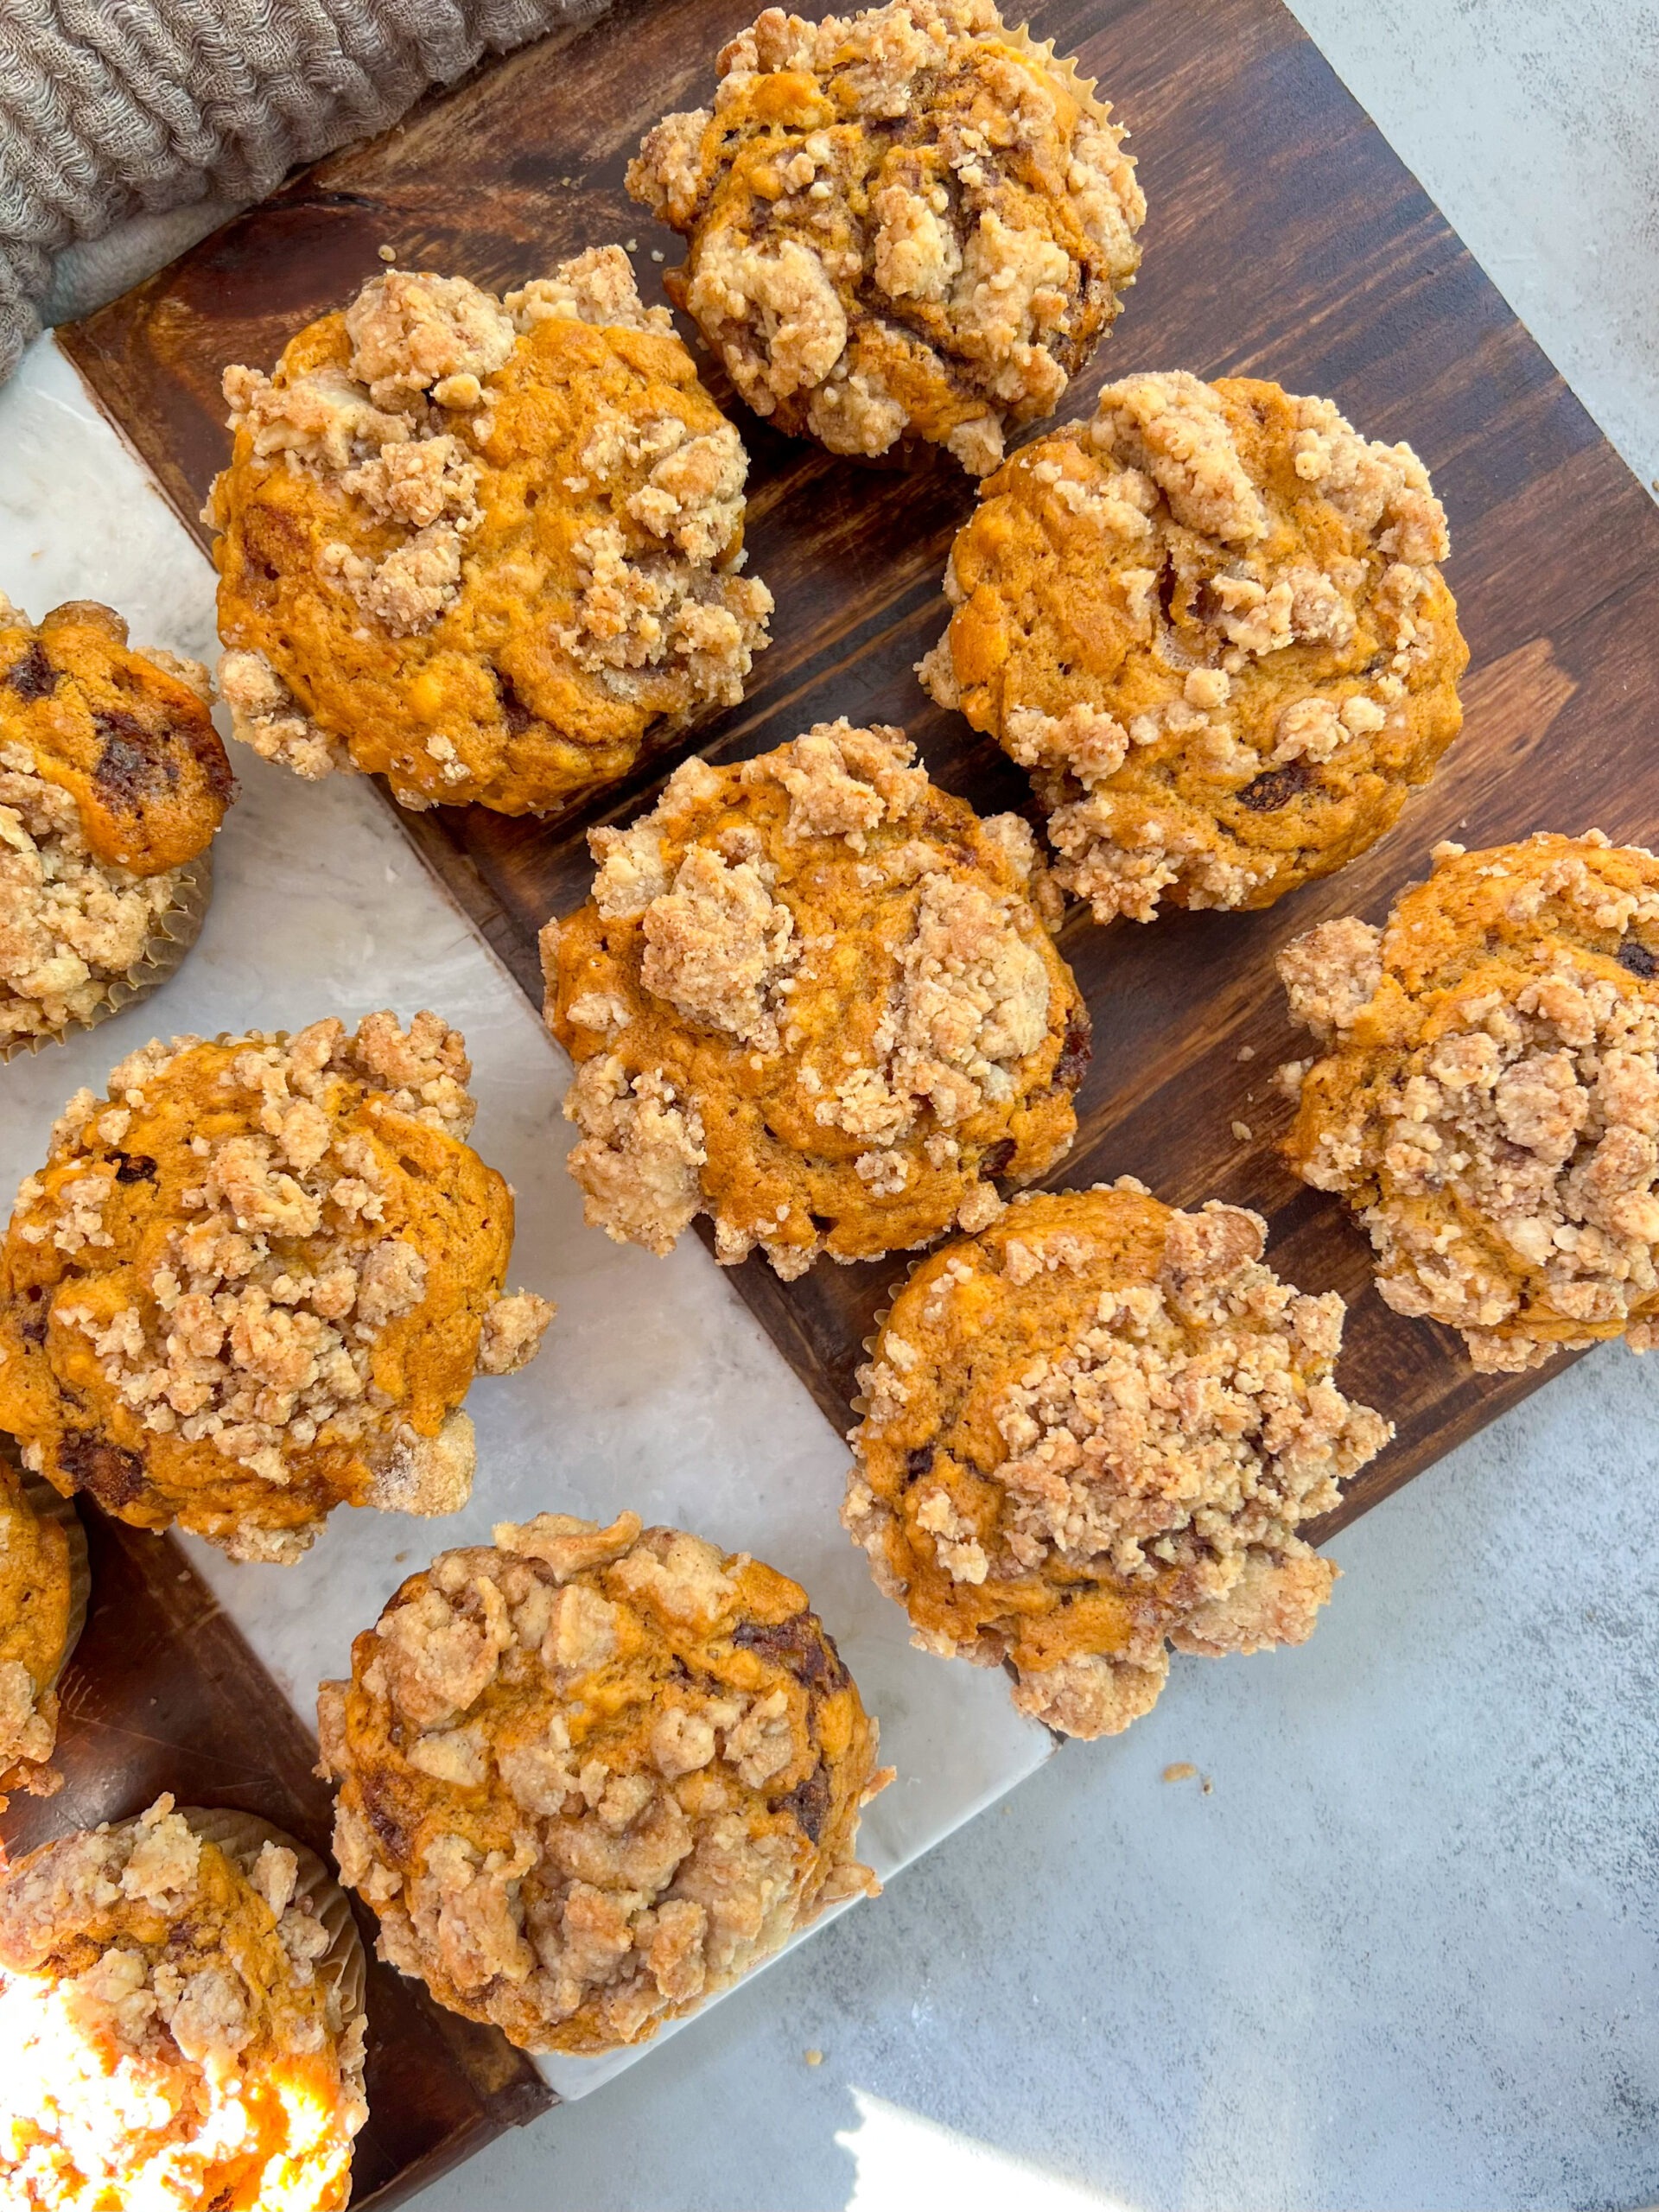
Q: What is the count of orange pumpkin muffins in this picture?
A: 11